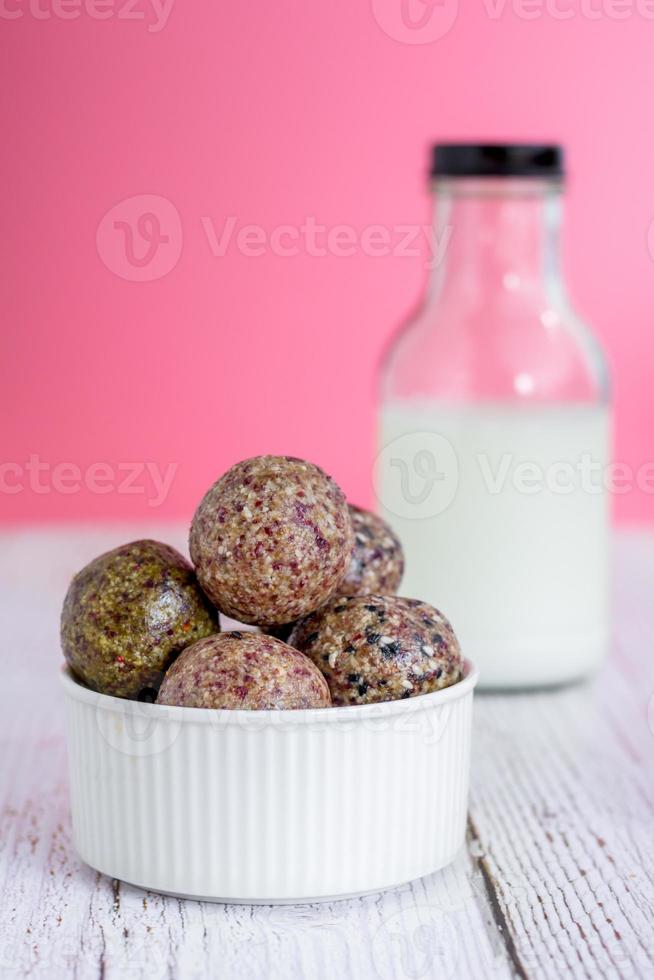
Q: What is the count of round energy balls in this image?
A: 5